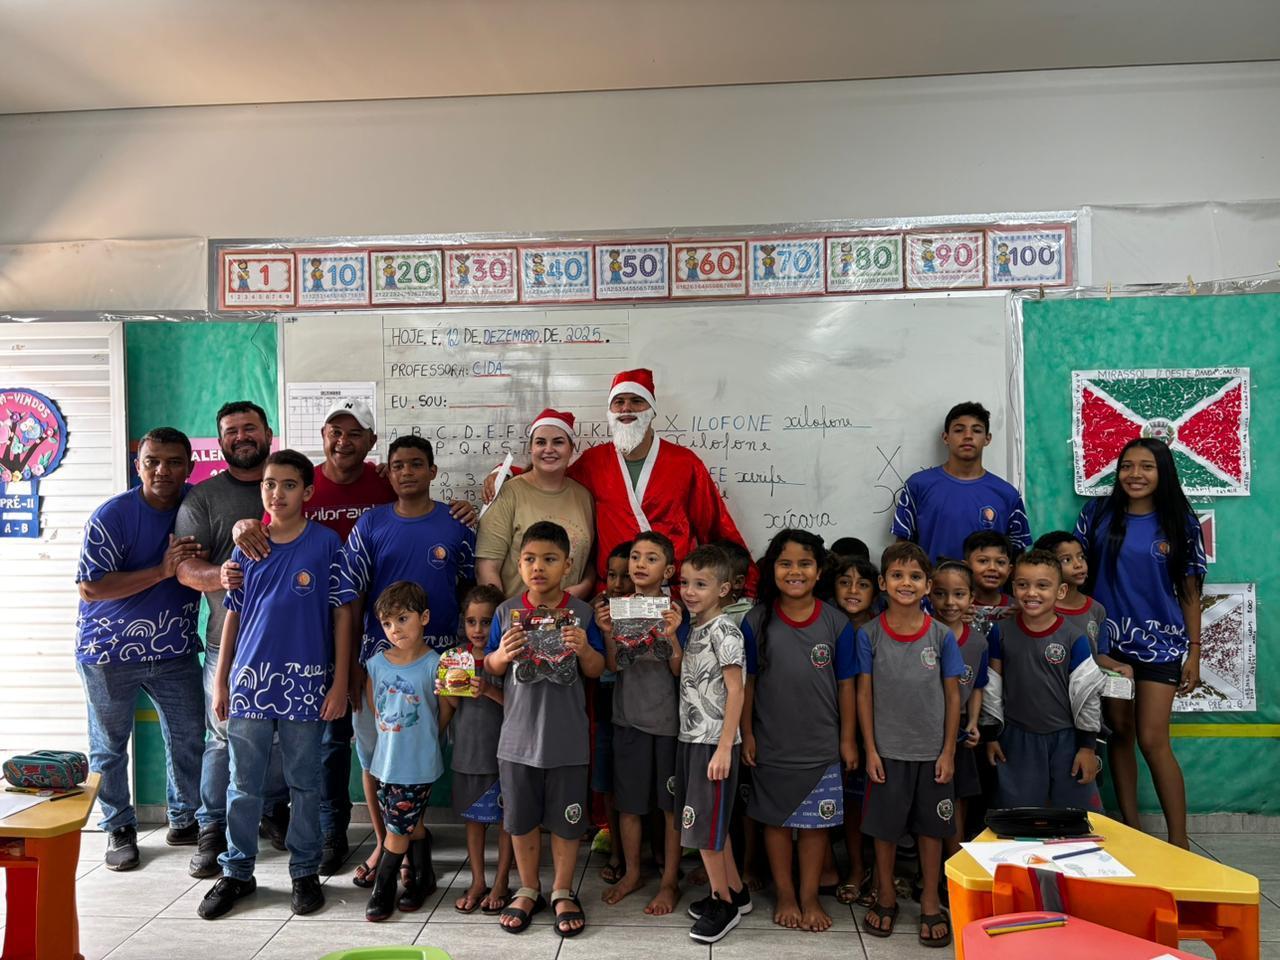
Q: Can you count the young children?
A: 15